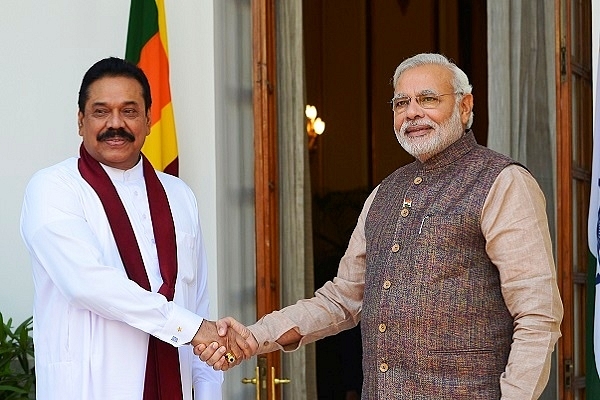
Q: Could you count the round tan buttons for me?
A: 6